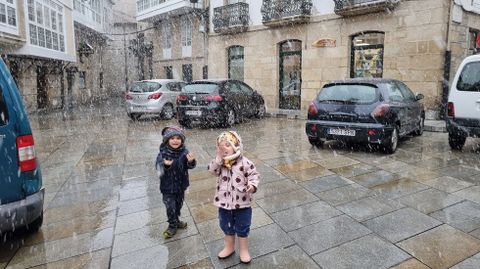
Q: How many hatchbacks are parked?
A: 3